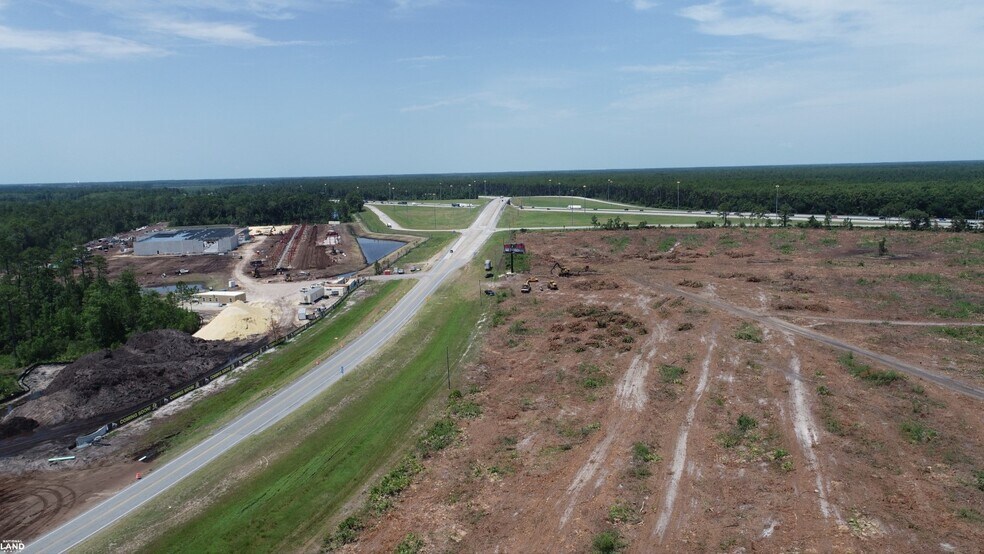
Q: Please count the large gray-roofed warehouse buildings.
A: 1